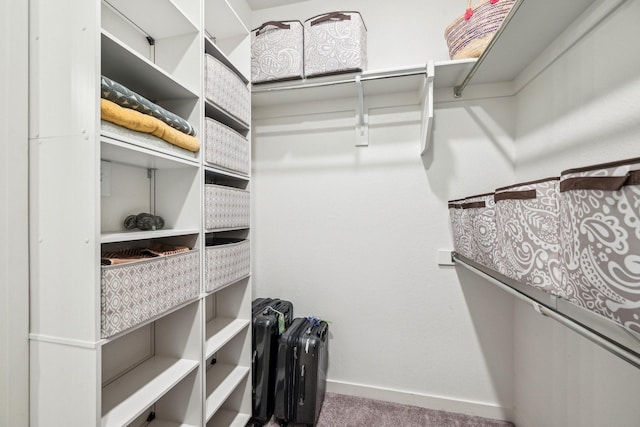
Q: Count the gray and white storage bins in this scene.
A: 11